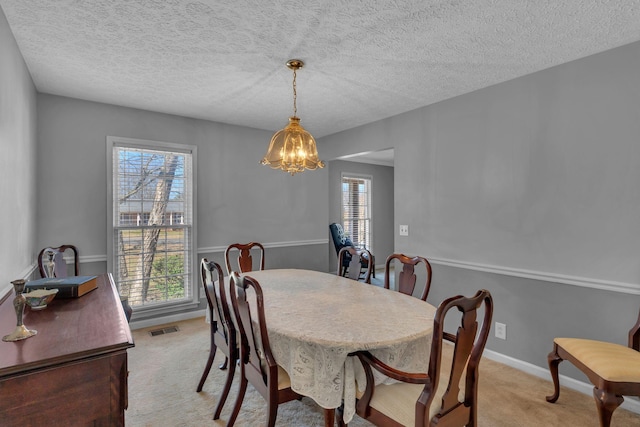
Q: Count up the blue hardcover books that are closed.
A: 1